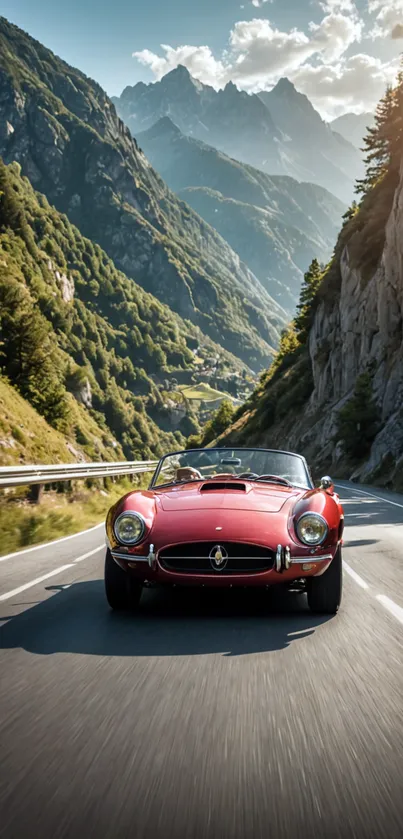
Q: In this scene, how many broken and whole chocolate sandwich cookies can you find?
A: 0